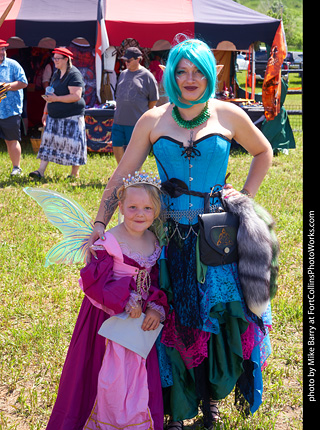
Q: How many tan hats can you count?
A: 0